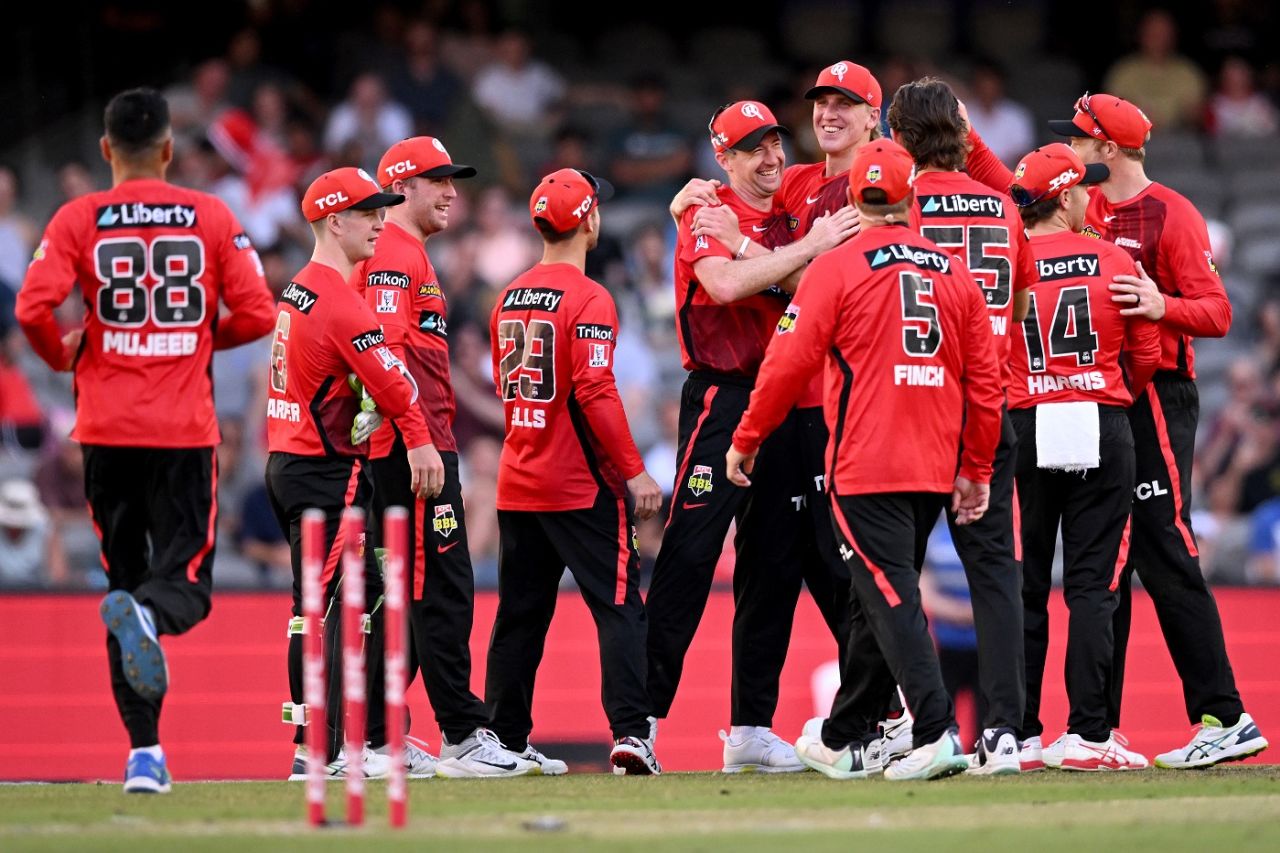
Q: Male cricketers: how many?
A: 10